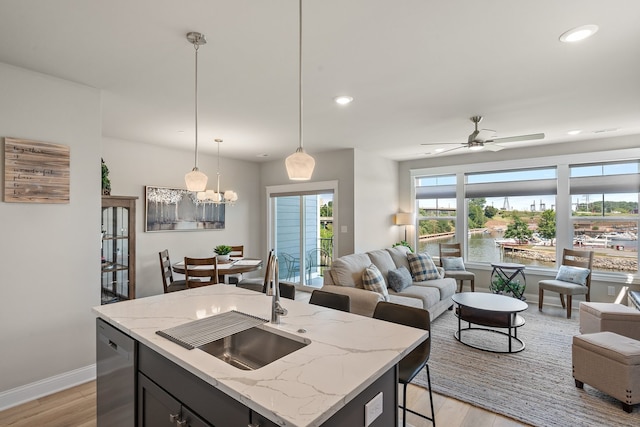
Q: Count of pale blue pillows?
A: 2